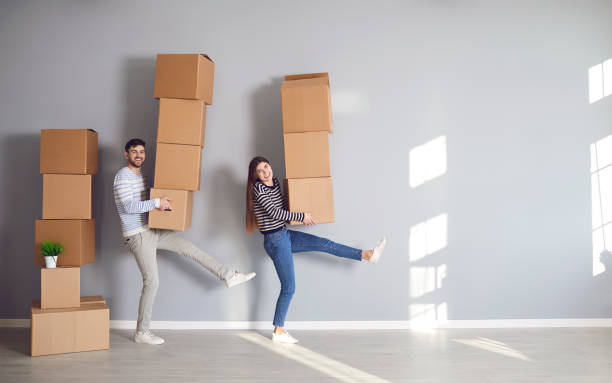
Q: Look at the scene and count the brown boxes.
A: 12